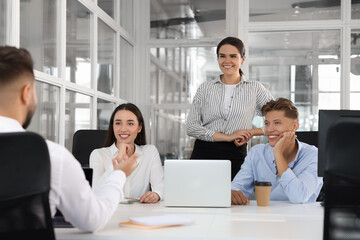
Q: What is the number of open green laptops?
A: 0